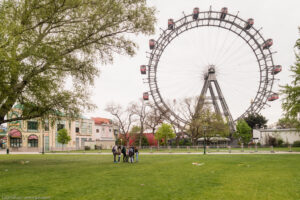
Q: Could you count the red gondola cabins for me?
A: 10